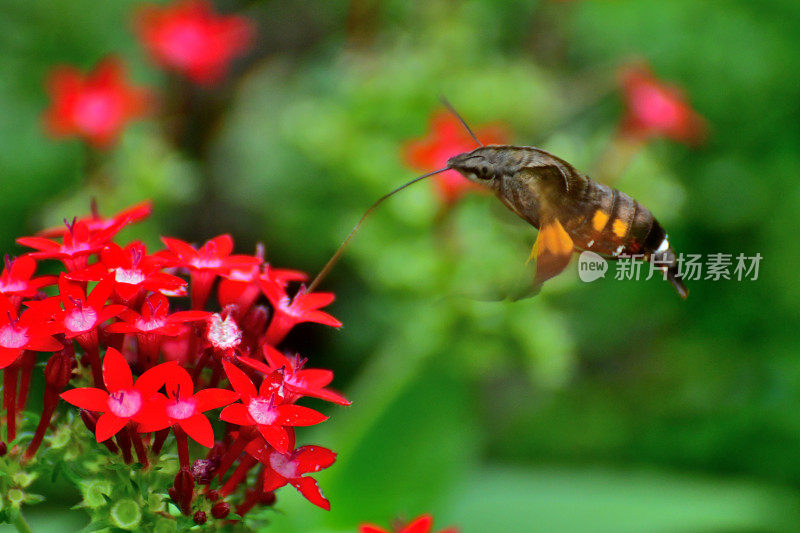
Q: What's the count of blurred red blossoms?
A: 4